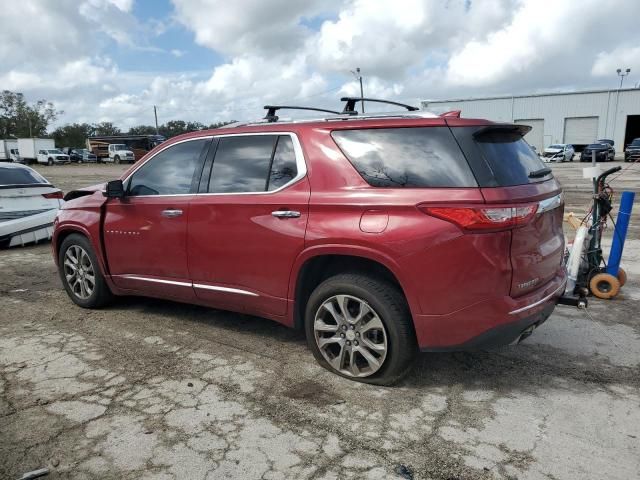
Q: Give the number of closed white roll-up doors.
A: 2